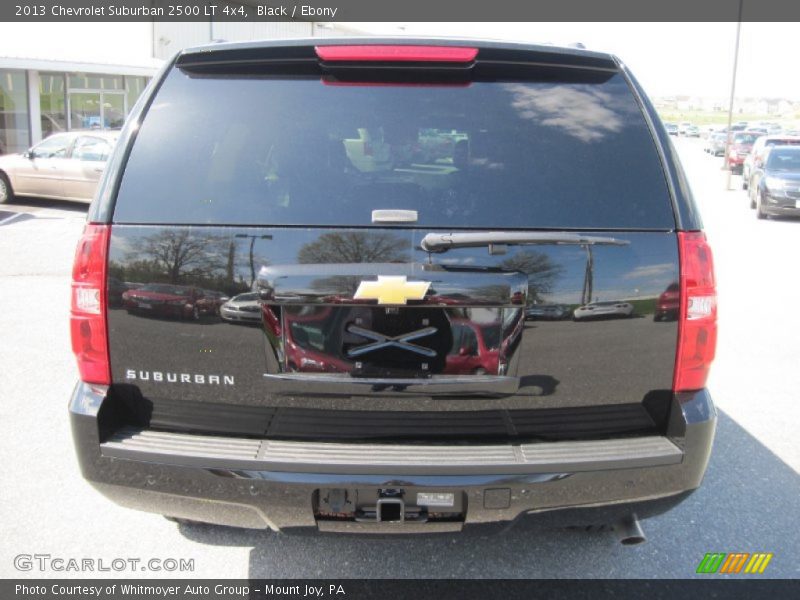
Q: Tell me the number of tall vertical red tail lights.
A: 2